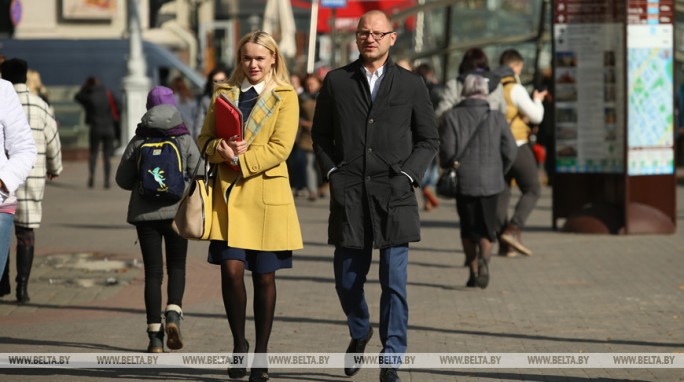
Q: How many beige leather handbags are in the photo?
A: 1